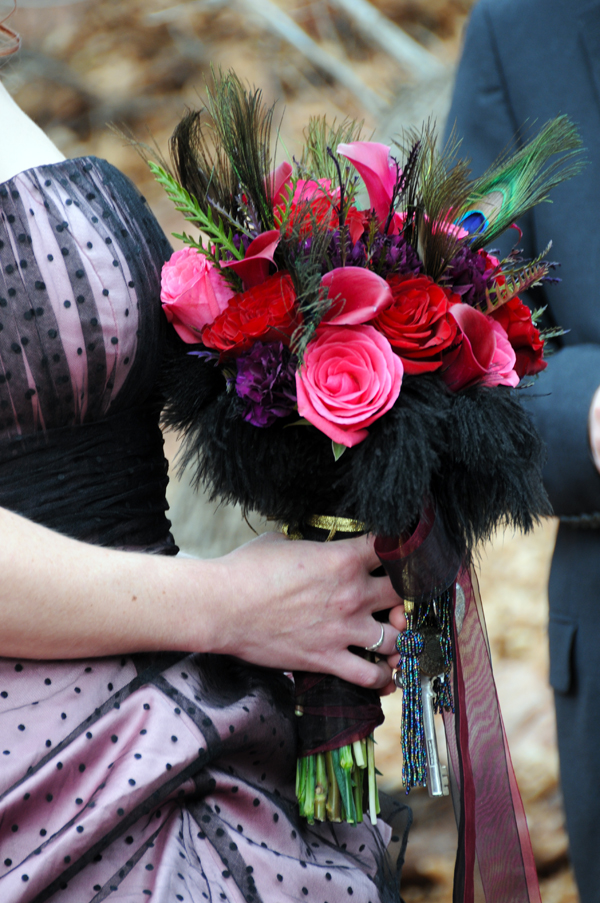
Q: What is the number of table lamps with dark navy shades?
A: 0